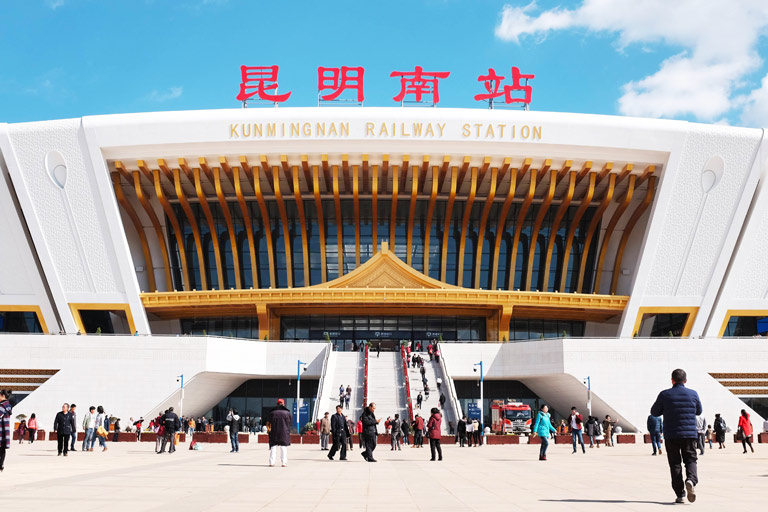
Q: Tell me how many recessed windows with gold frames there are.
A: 4